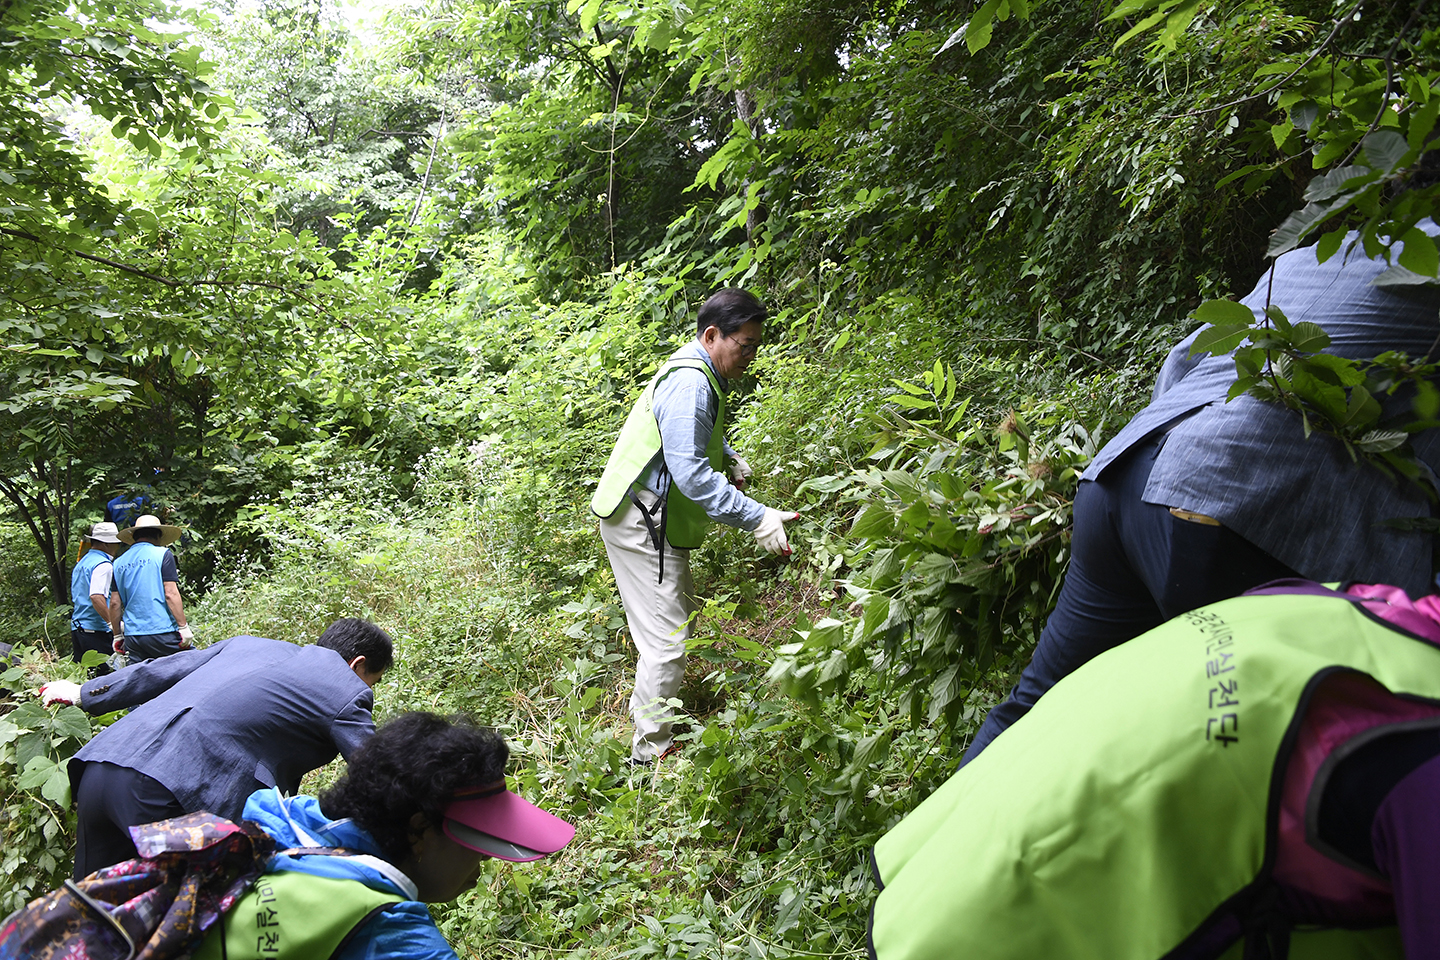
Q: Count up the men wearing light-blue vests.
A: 2